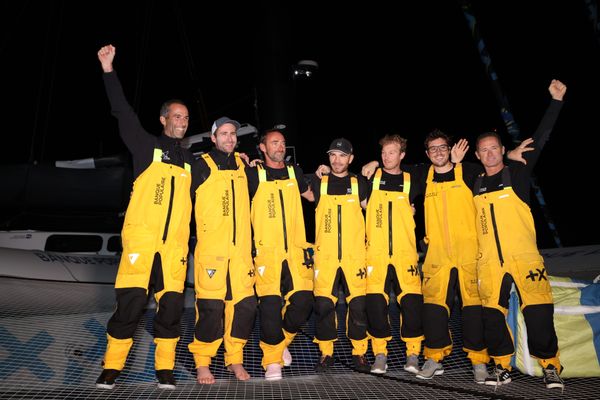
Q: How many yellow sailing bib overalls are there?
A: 7